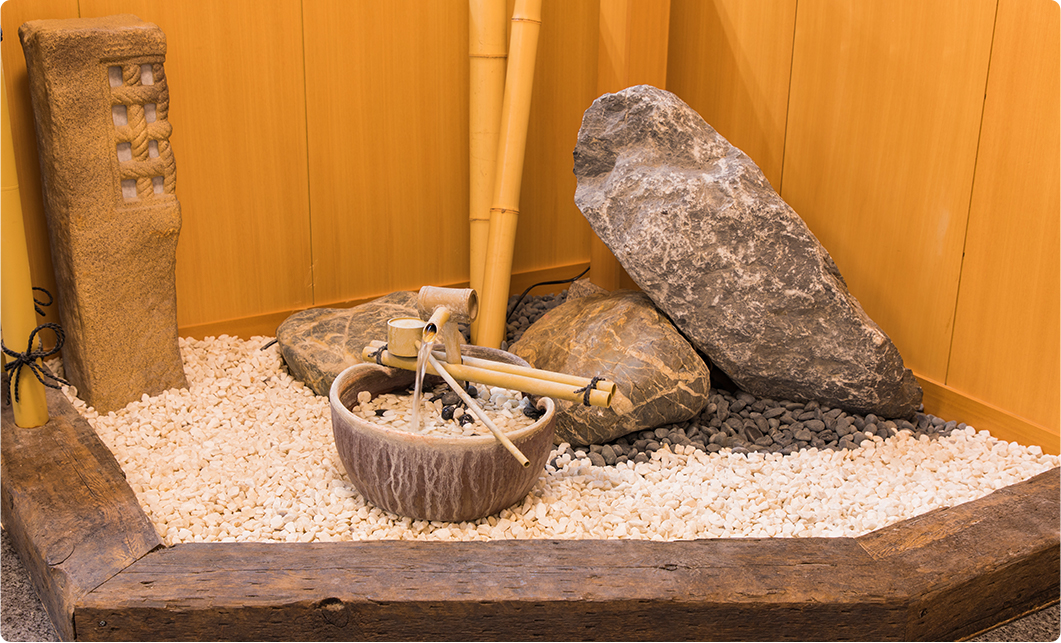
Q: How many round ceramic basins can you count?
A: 1